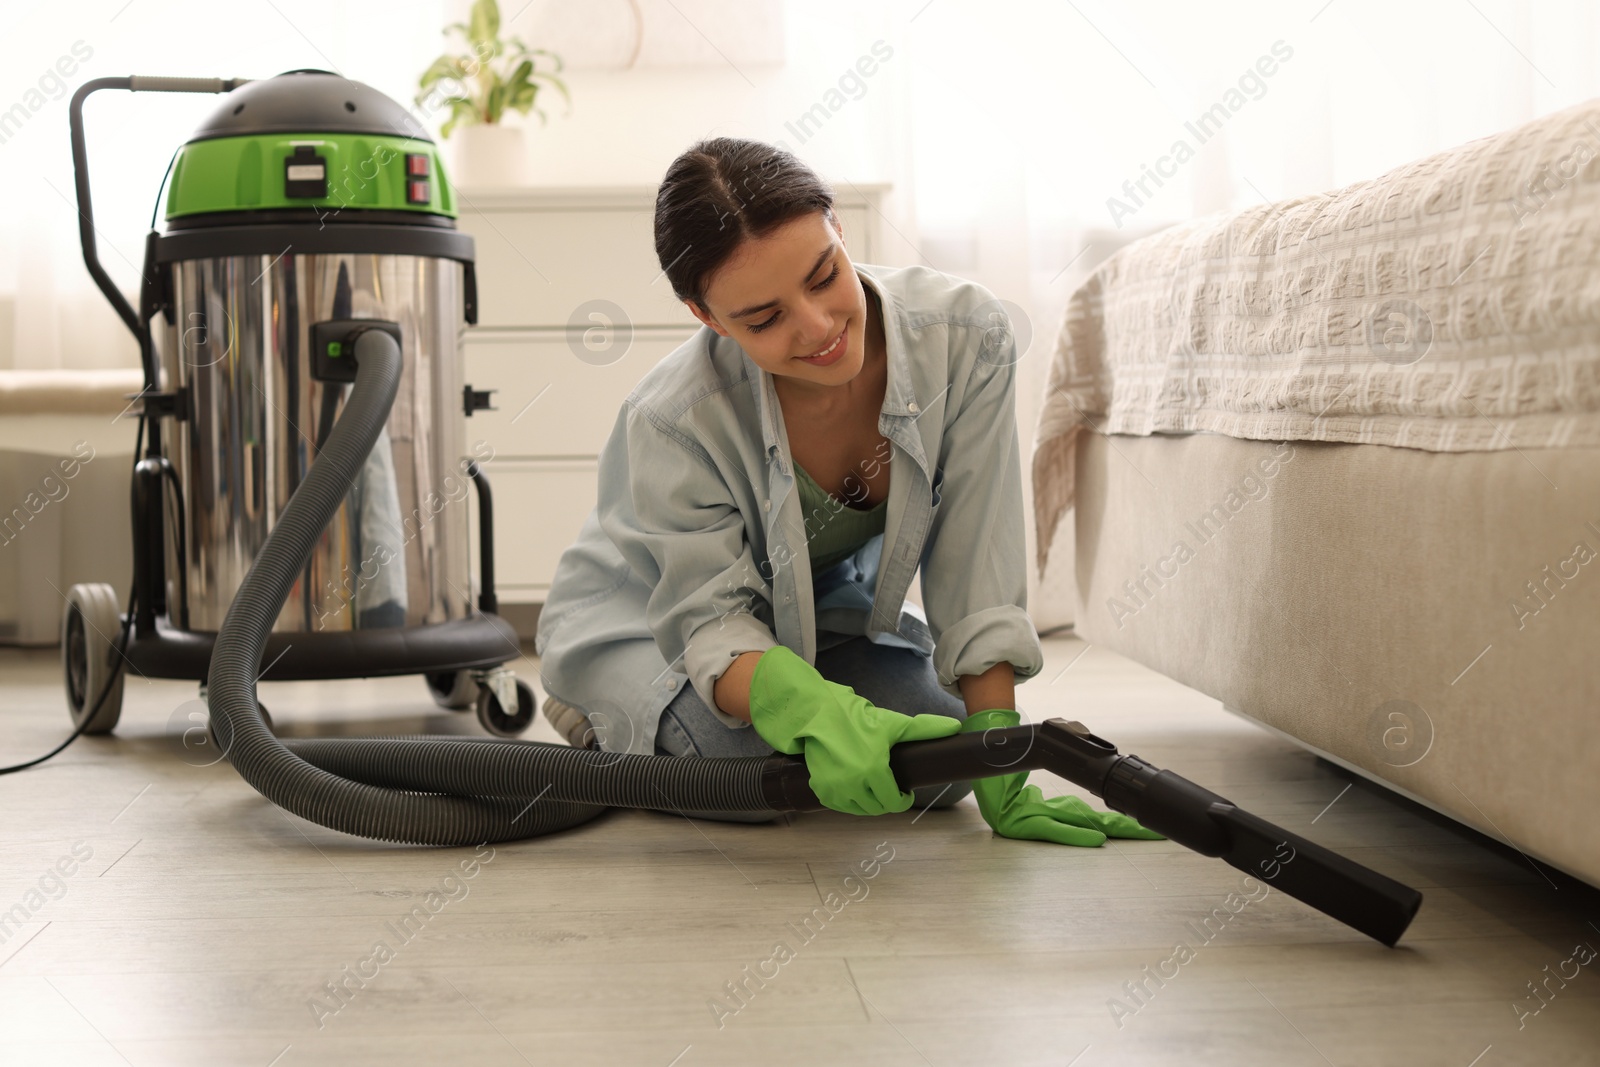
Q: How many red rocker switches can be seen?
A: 2